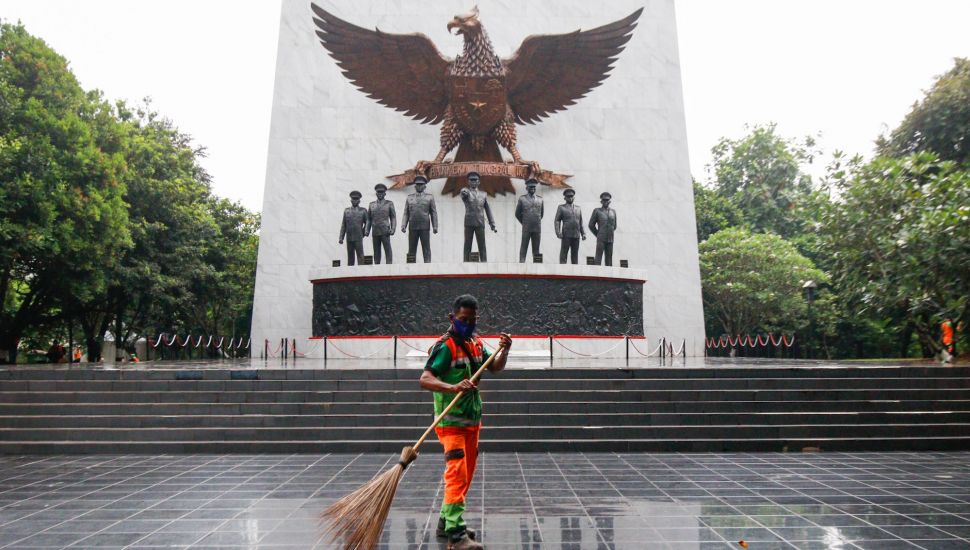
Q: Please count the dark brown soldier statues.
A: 7